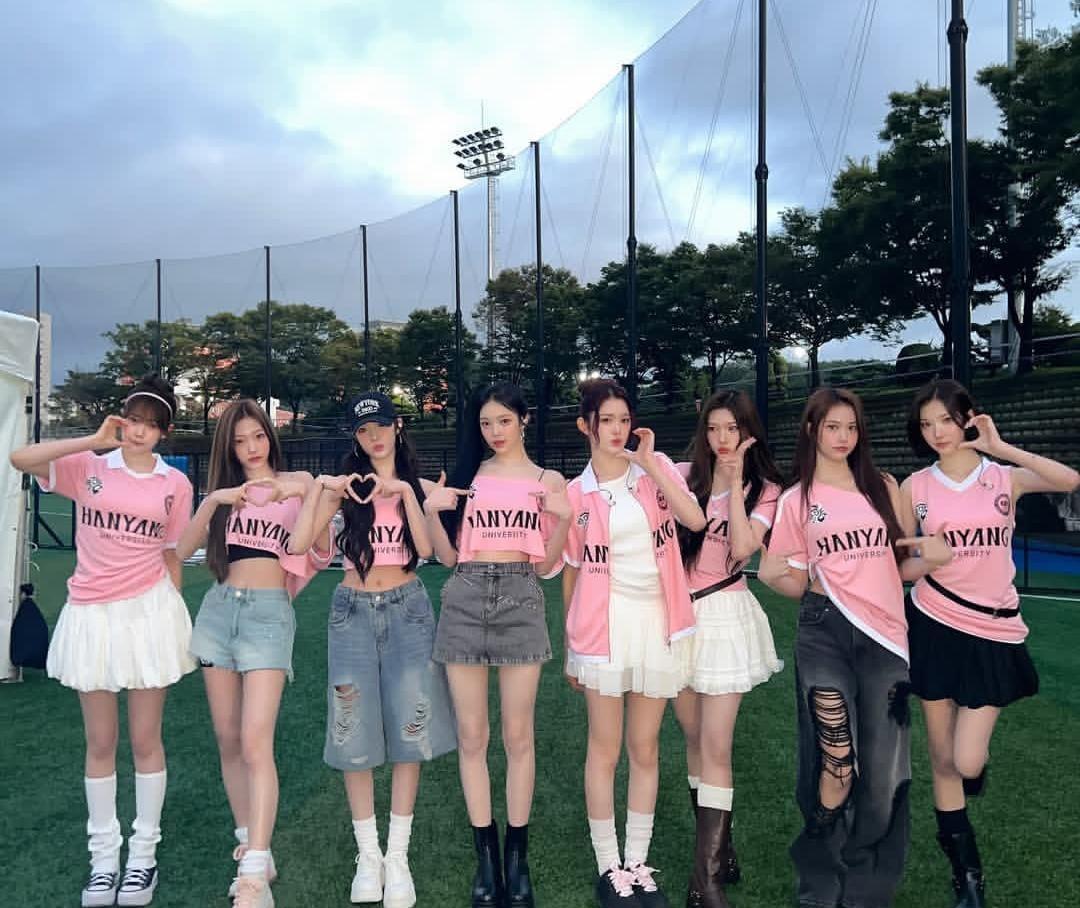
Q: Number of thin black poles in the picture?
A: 9